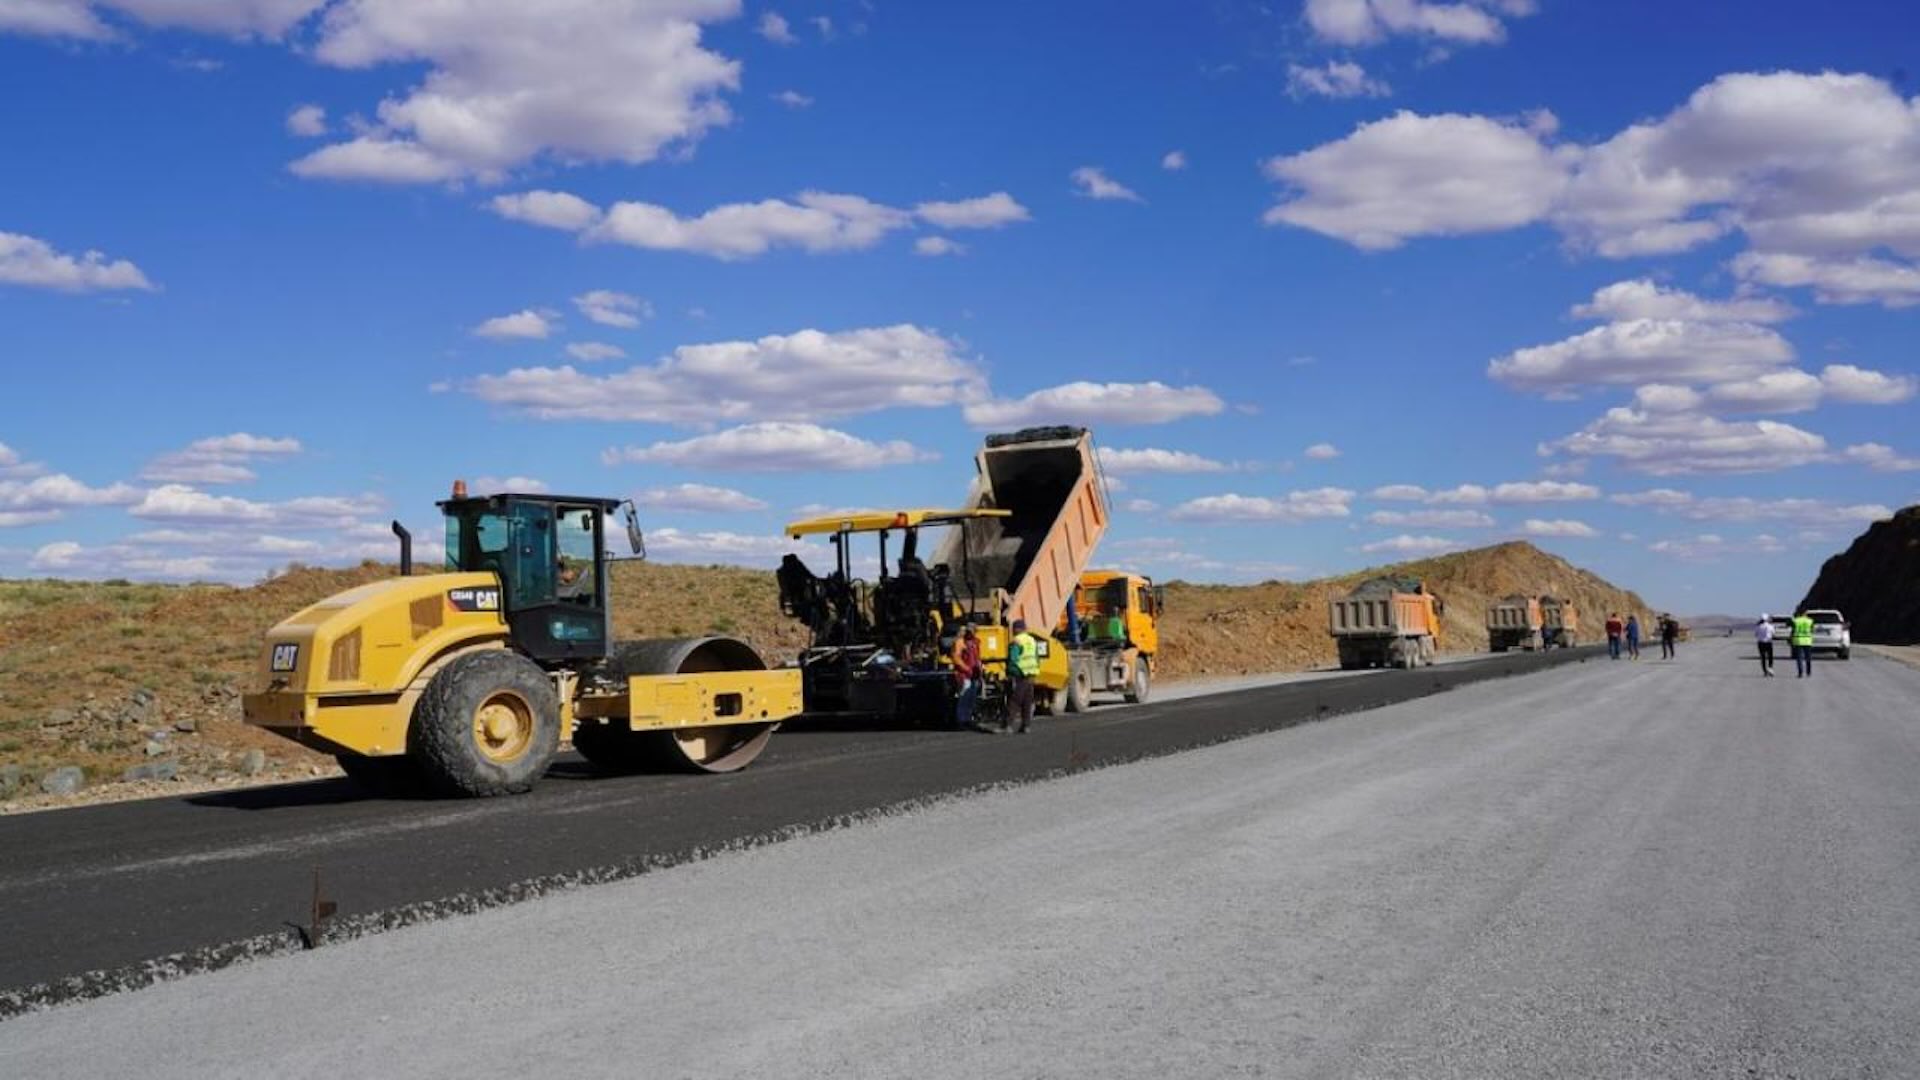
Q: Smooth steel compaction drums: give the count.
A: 1